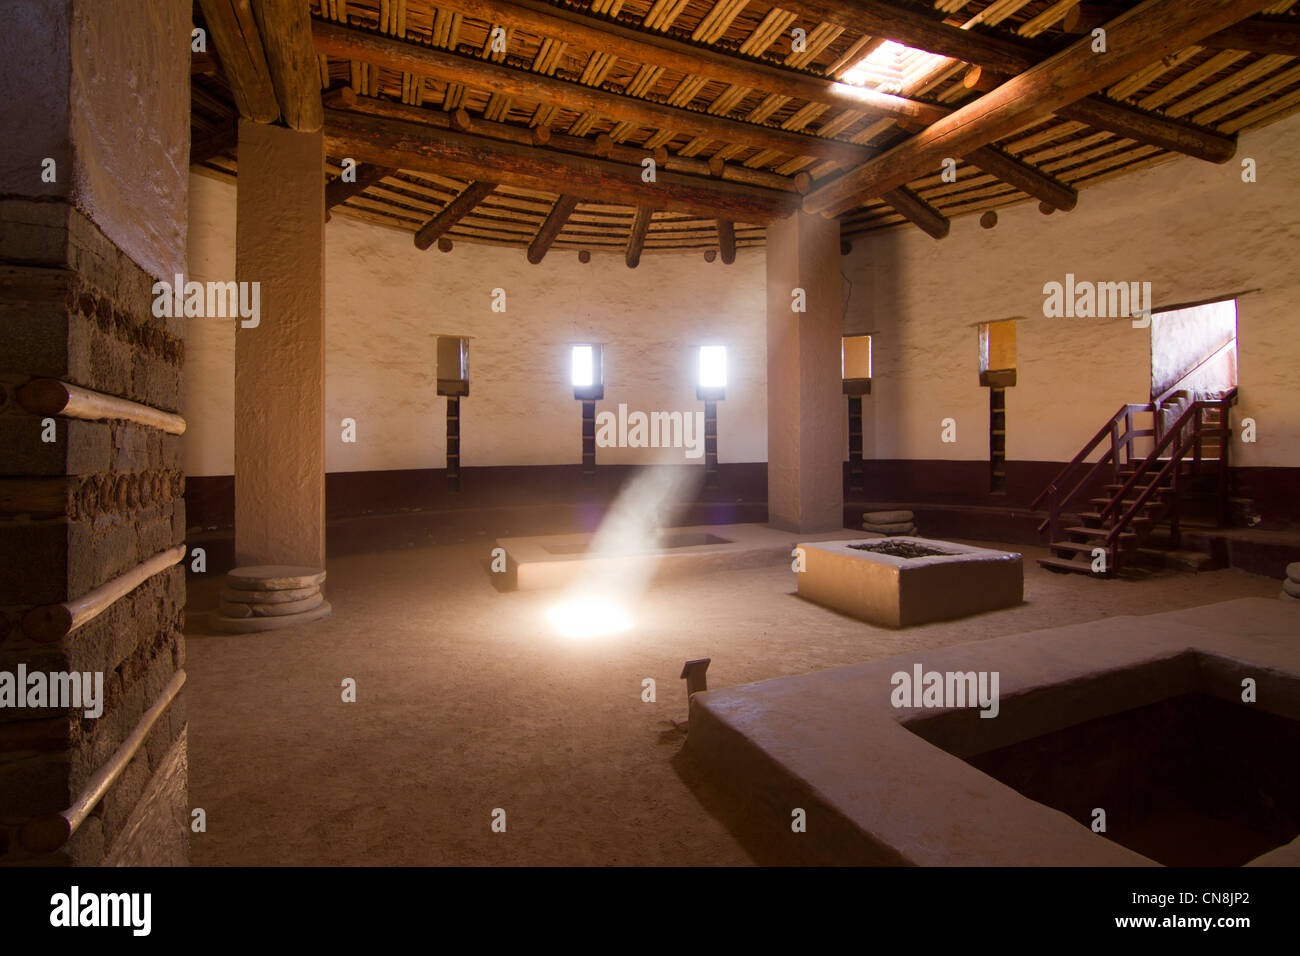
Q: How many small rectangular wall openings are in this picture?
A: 5